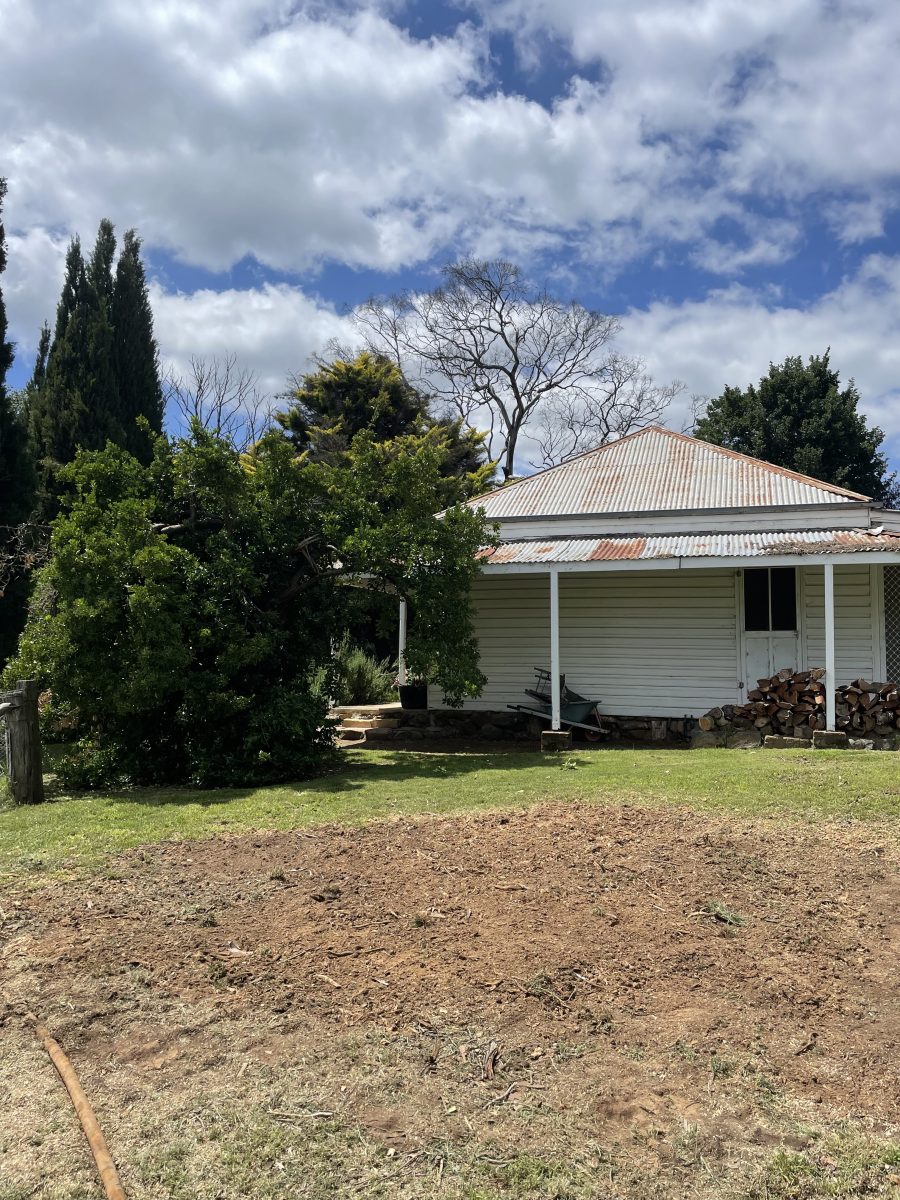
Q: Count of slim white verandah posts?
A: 3